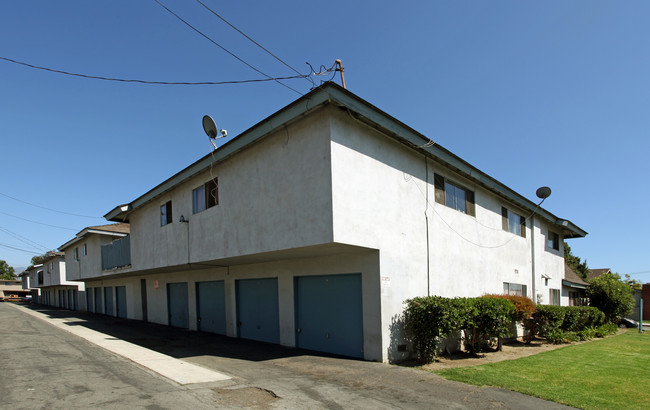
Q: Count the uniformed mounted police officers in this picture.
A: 0